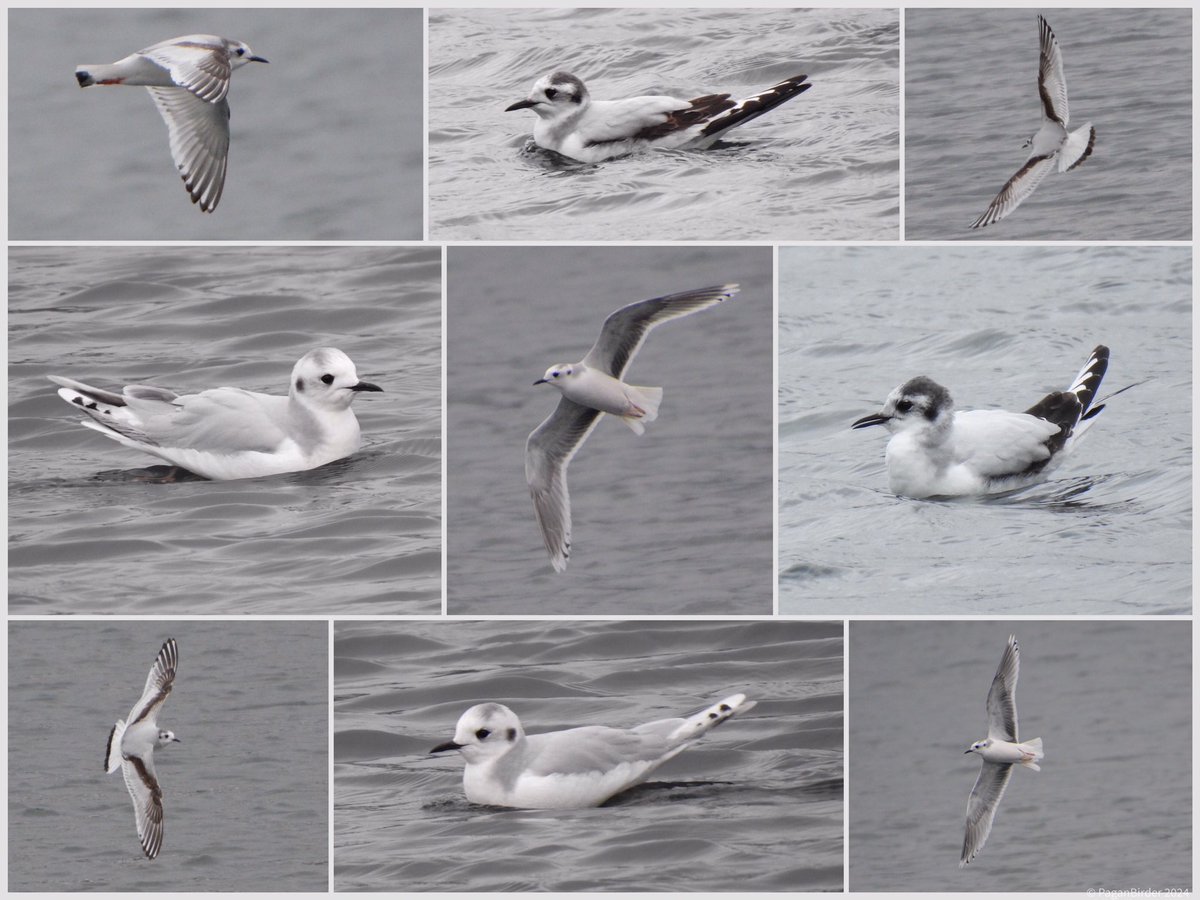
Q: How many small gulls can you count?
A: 9